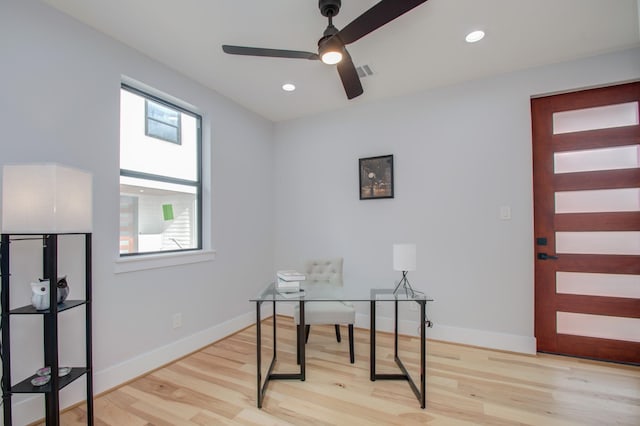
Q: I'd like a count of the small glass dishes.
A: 3